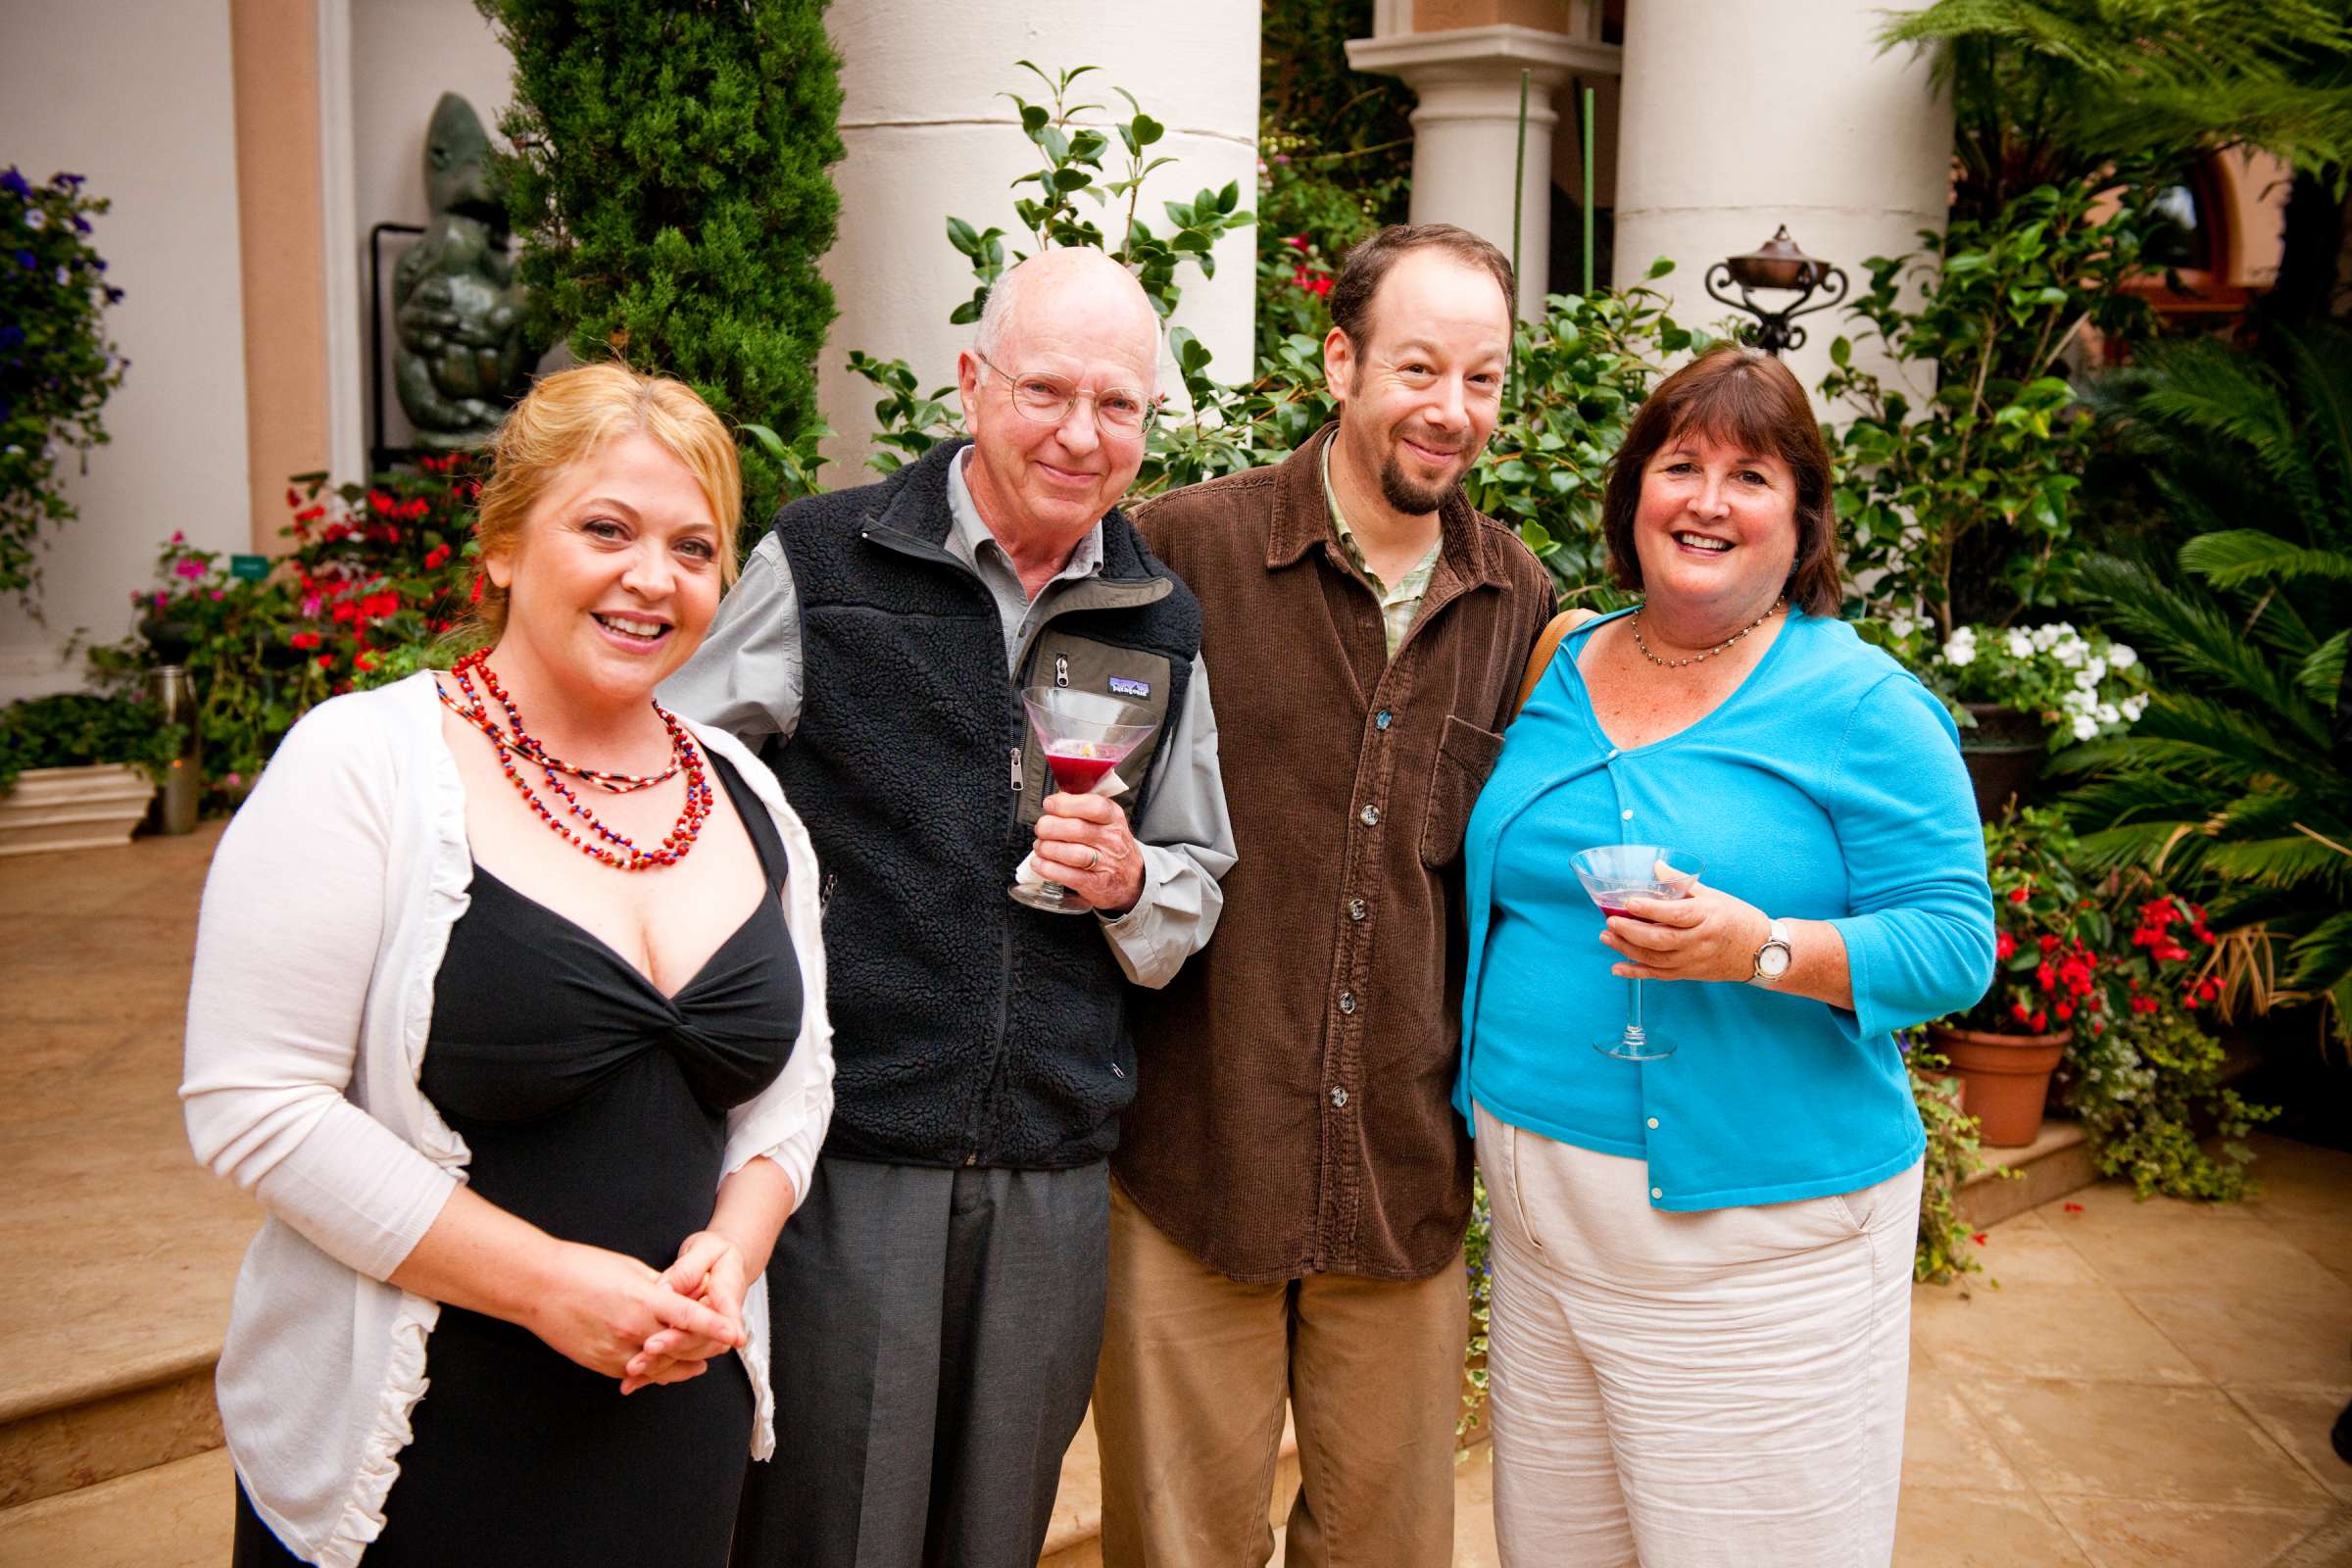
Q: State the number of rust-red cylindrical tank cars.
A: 0